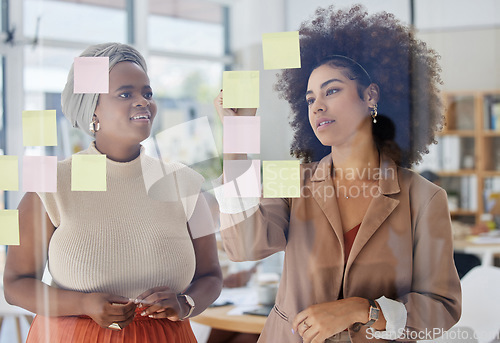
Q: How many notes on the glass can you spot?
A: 11